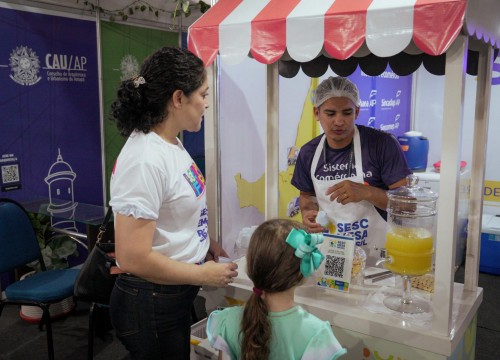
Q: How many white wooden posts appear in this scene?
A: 4